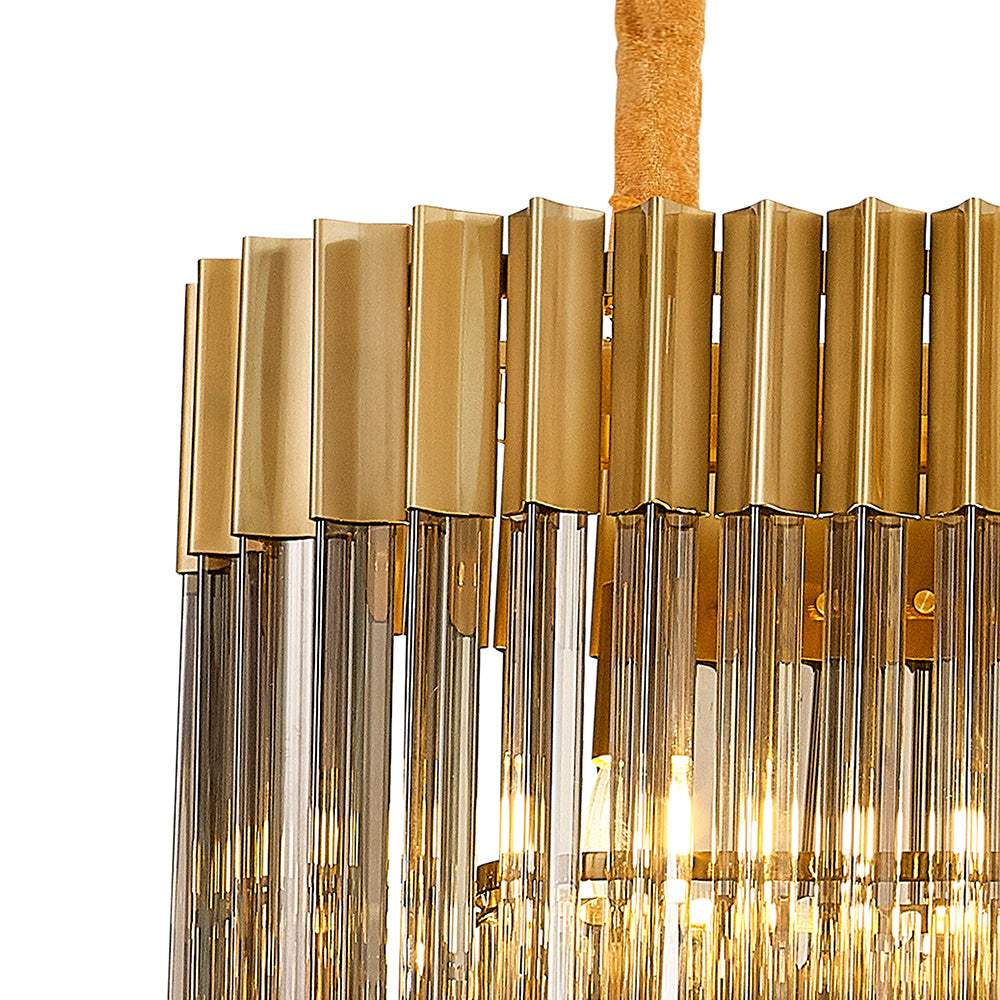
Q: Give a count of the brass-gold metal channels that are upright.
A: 10